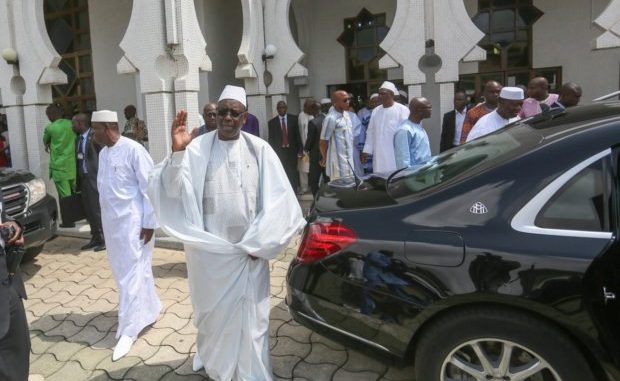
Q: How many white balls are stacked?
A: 0